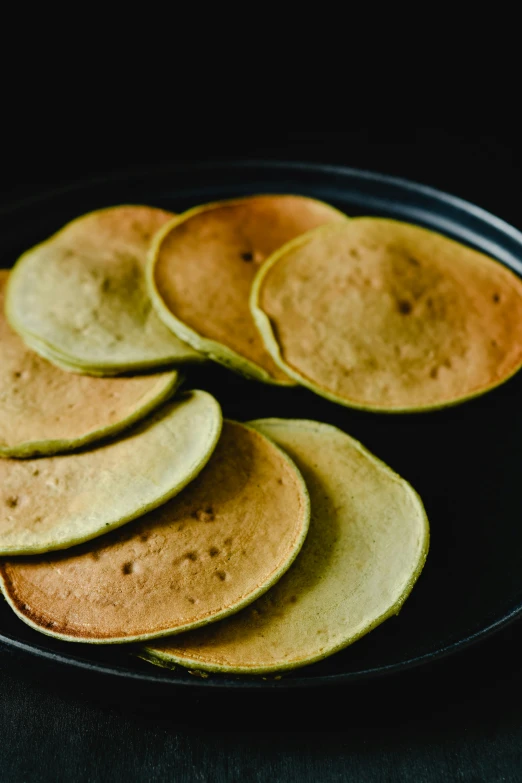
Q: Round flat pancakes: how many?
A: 7